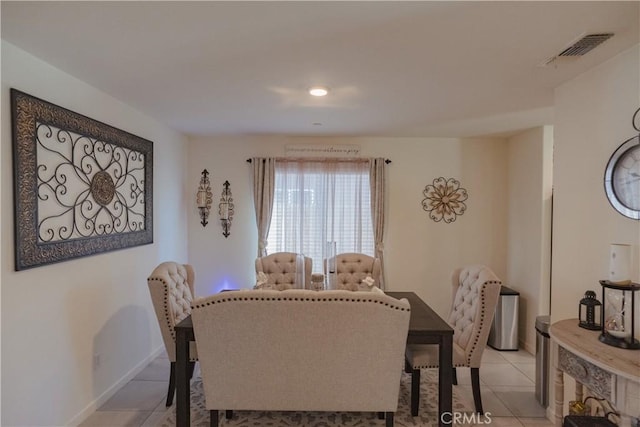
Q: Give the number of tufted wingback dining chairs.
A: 4